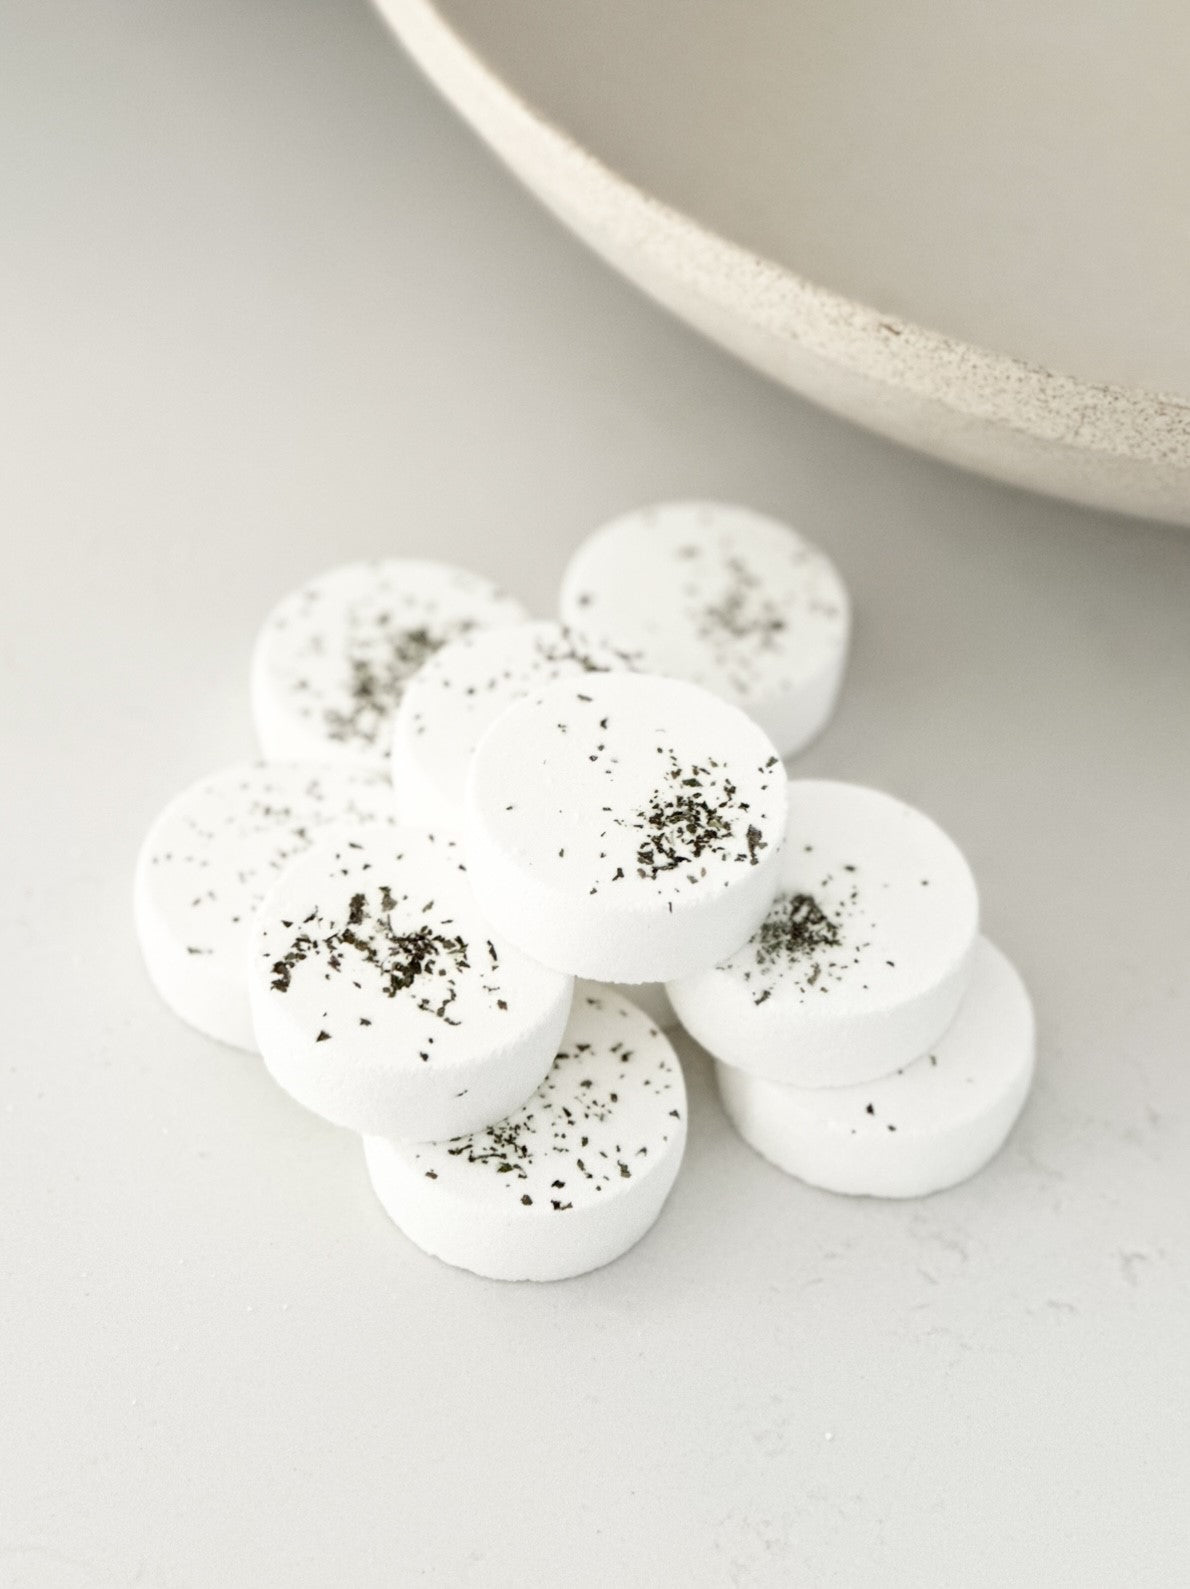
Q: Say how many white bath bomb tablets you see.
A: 9